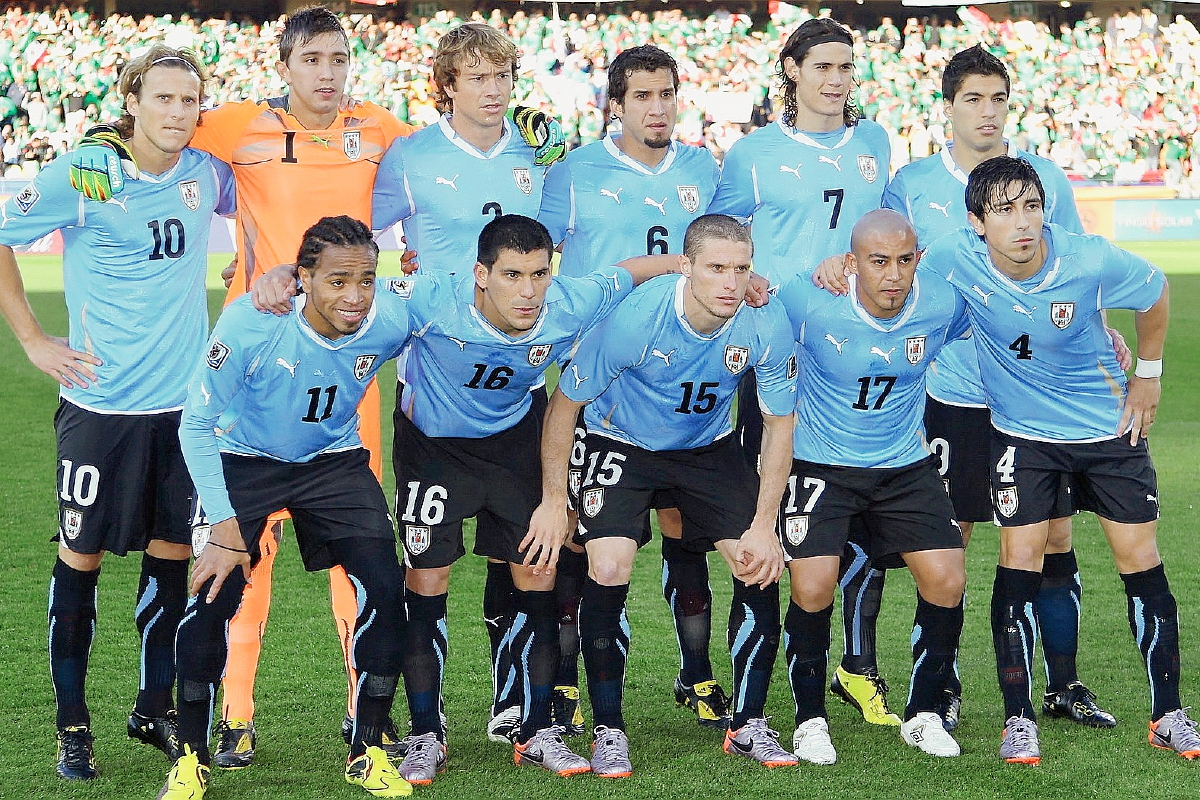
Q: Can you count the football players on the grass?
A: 11